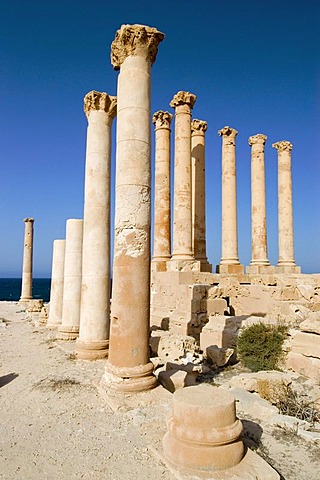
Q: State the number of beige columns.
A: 11